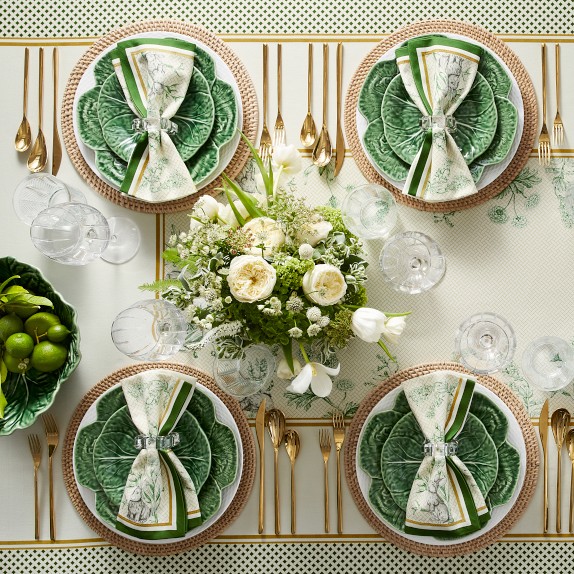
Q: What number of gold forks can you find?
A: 8